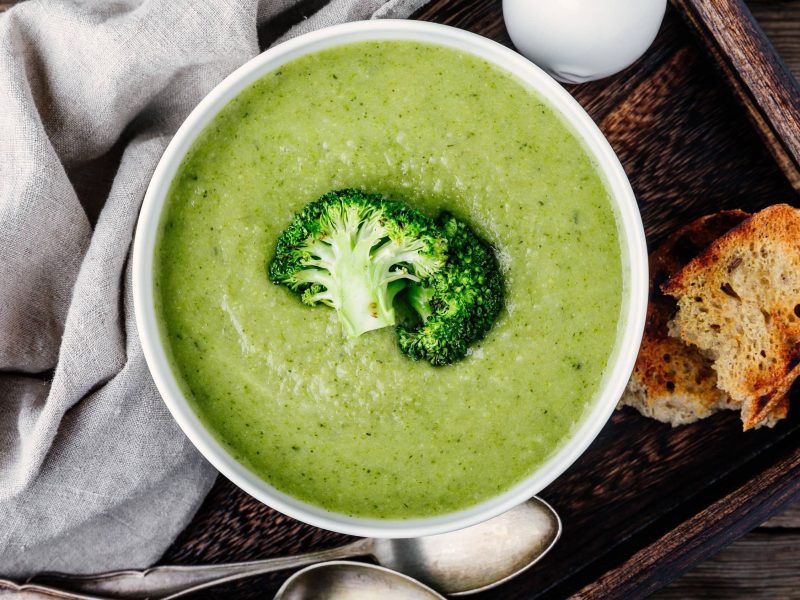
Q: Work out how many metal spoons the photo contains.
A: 2